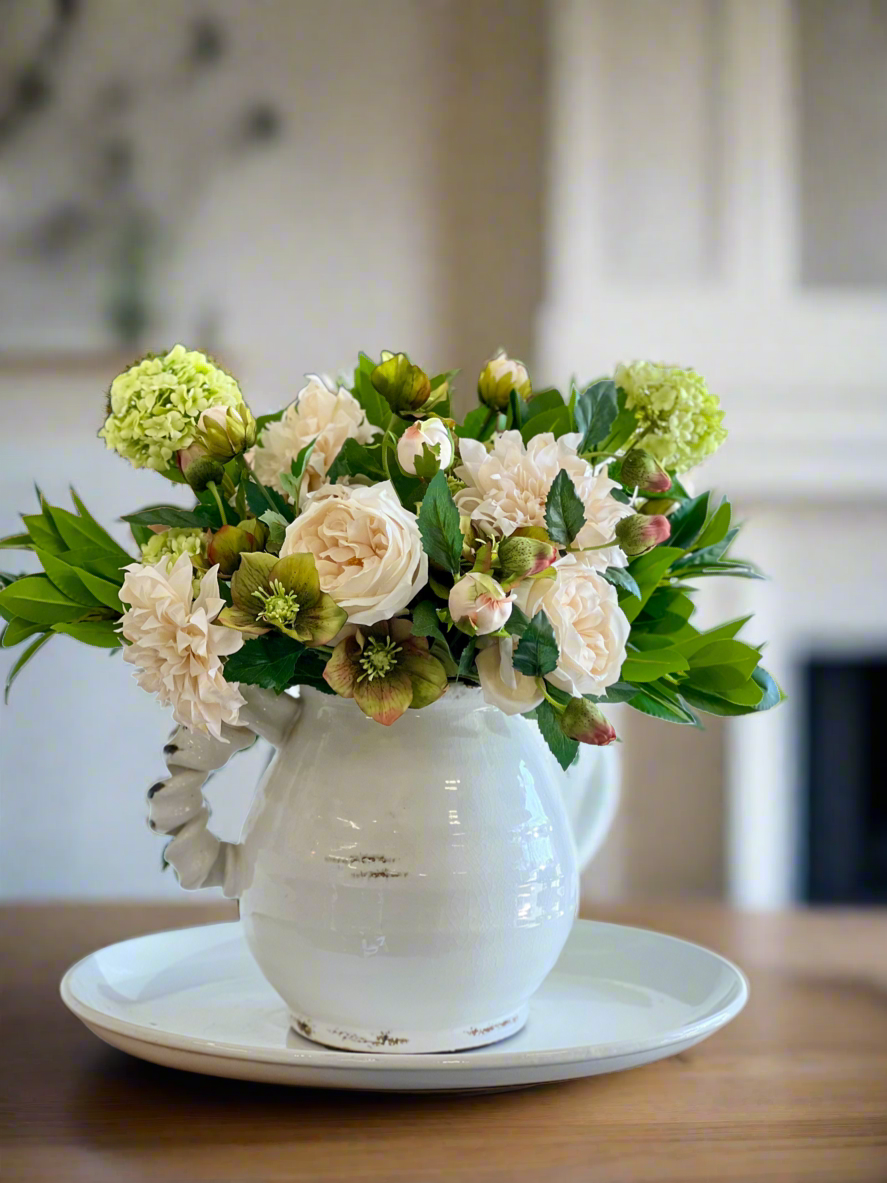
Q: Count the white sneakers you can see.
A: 0